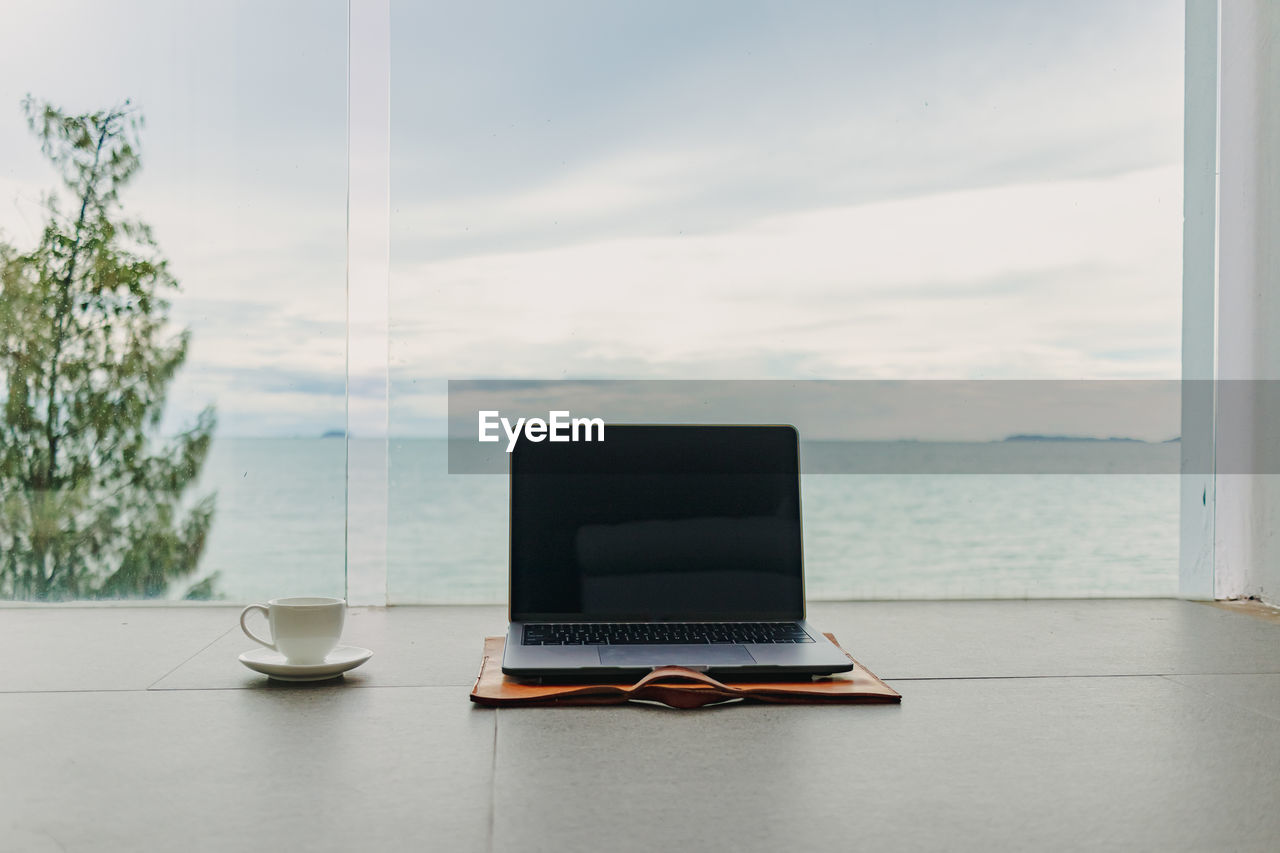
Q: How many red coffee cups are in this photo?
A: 0